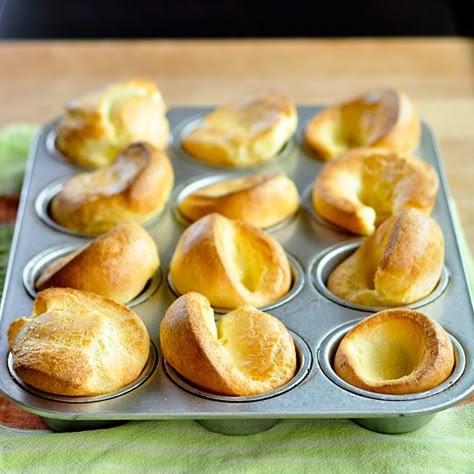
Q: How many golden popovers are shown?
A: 12